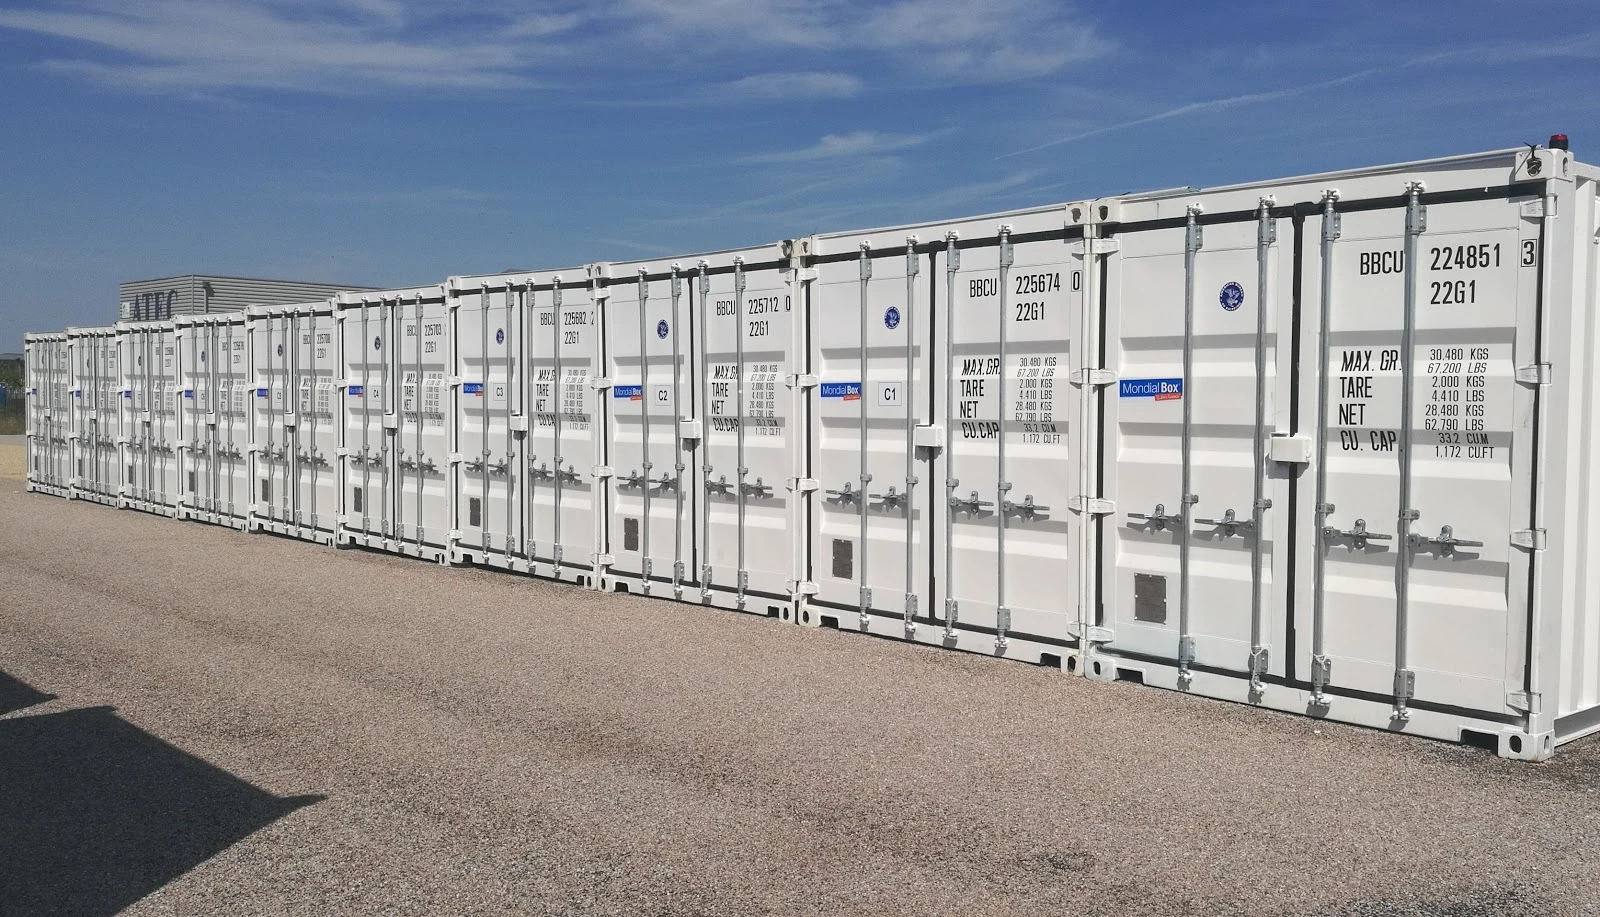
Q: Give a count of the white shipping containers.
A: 10